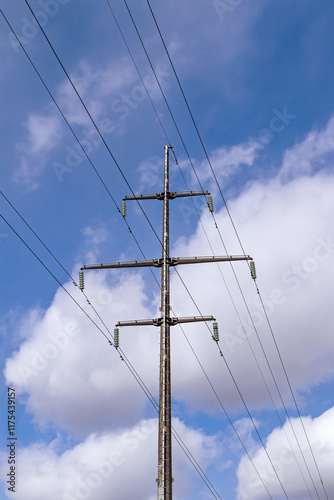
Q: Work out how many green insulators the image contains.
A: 6